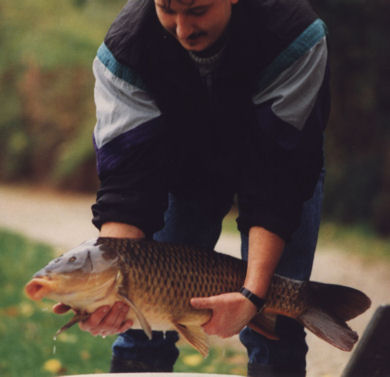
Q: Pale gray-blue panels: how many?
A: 2